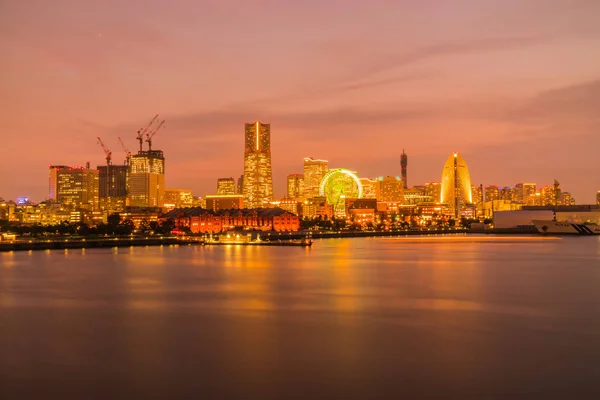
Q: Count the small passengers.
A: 0